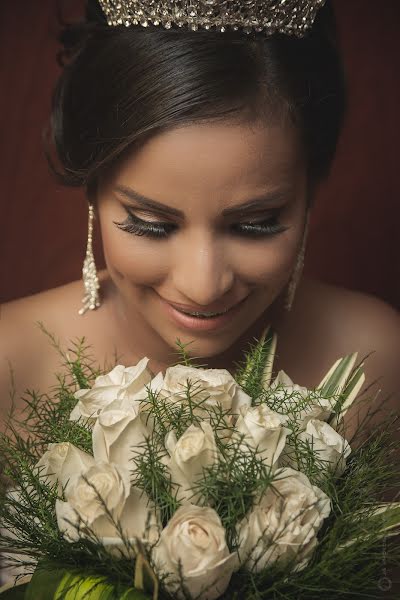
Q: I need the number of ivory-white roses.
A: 11